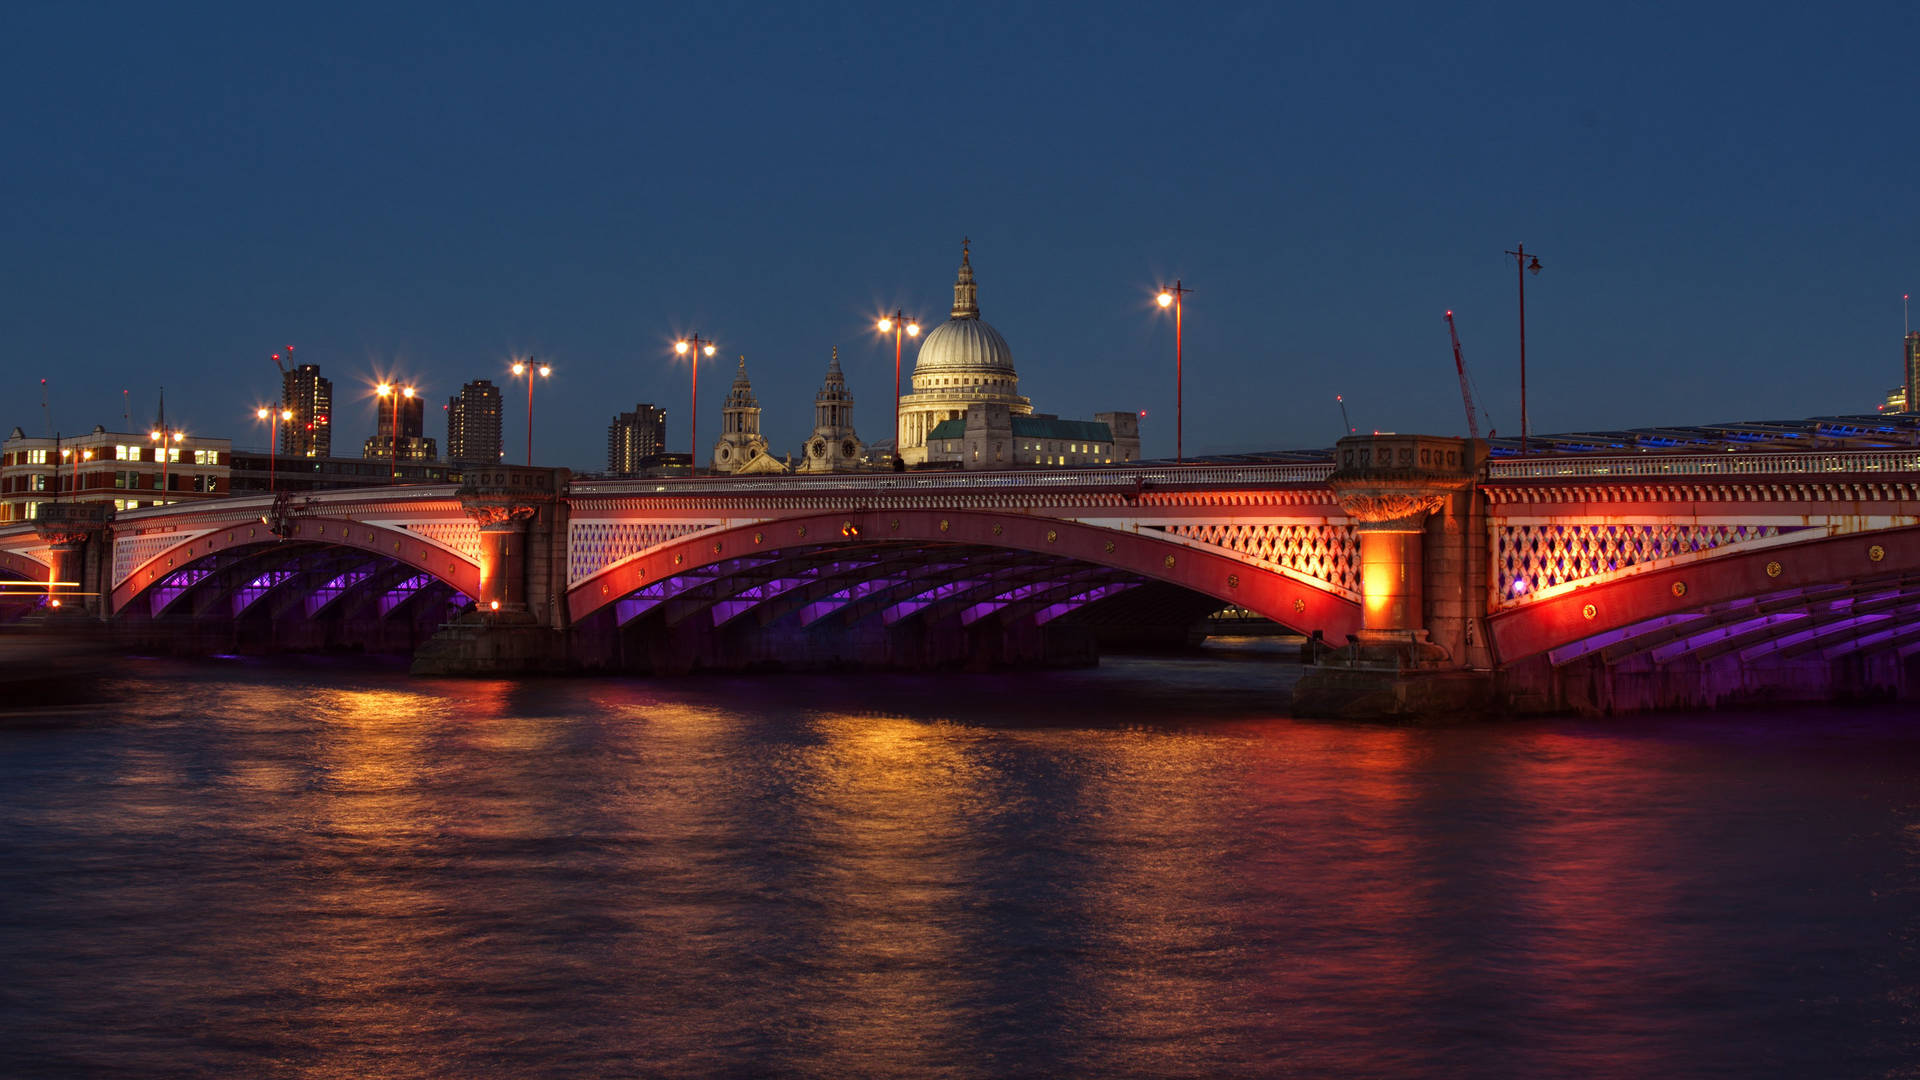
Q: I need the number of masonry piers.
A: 3